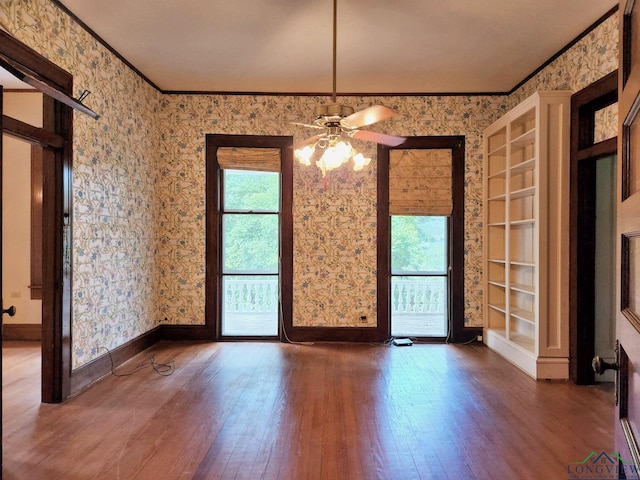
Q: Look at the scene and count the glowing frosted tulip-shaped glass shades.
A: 4